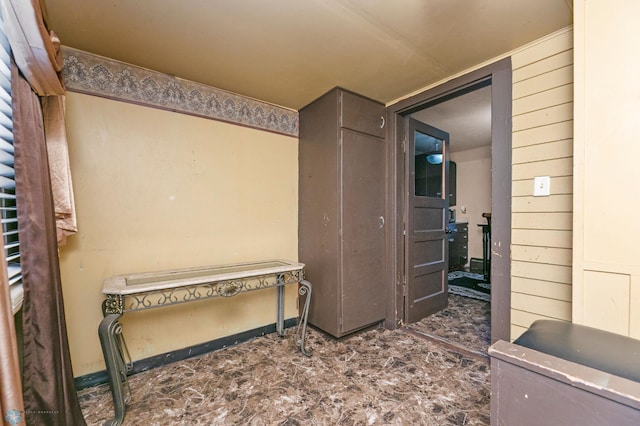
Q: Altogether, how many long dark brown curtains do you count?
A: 1